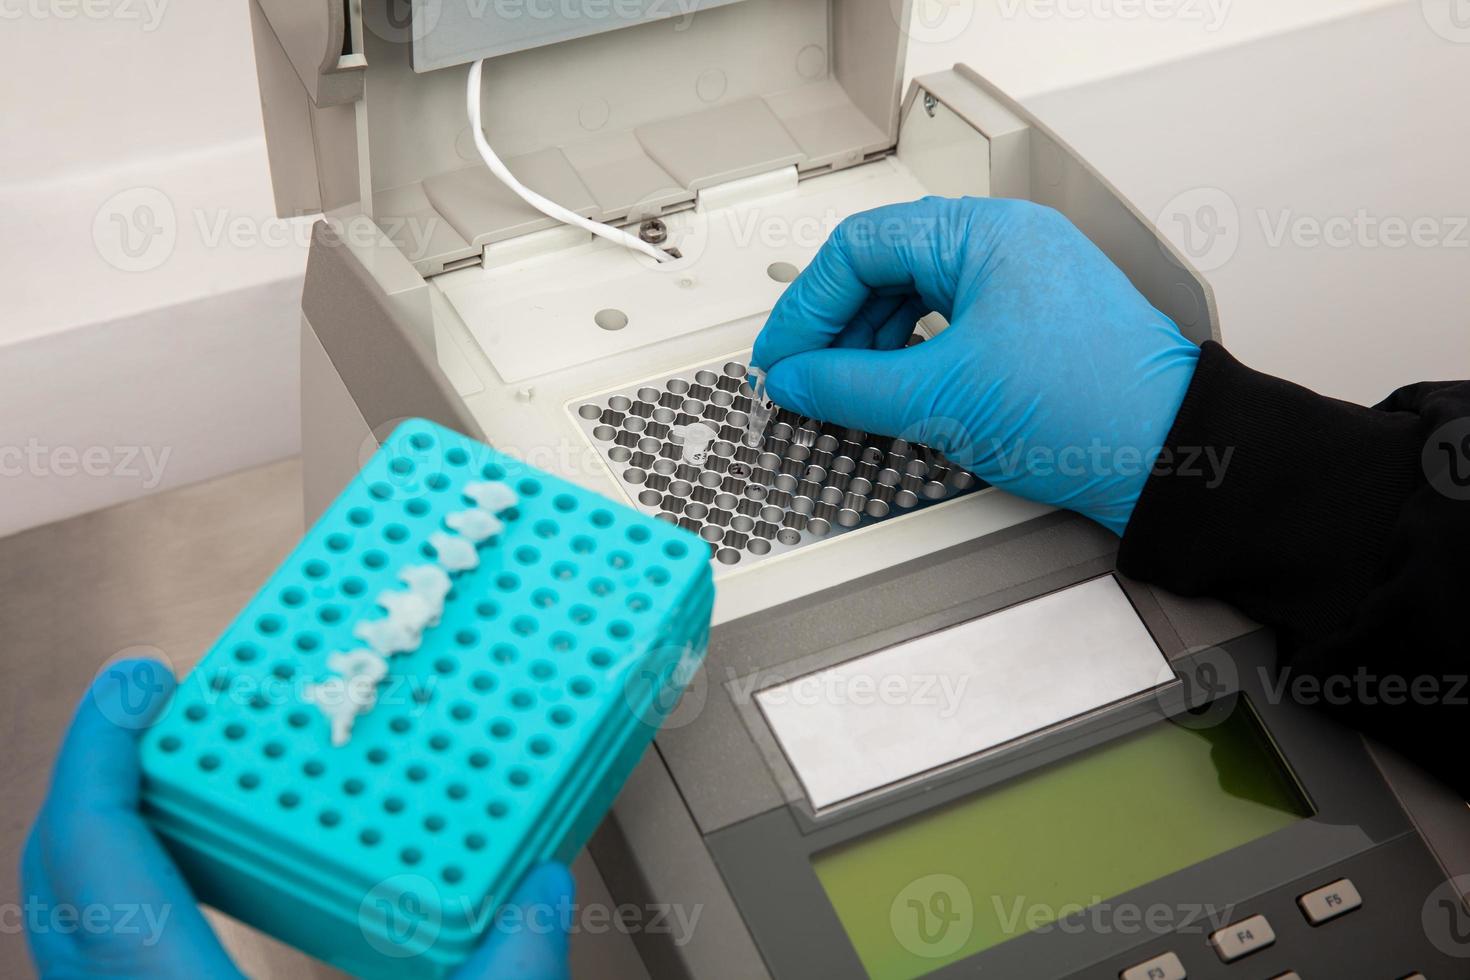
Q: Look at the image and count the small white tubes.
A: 10